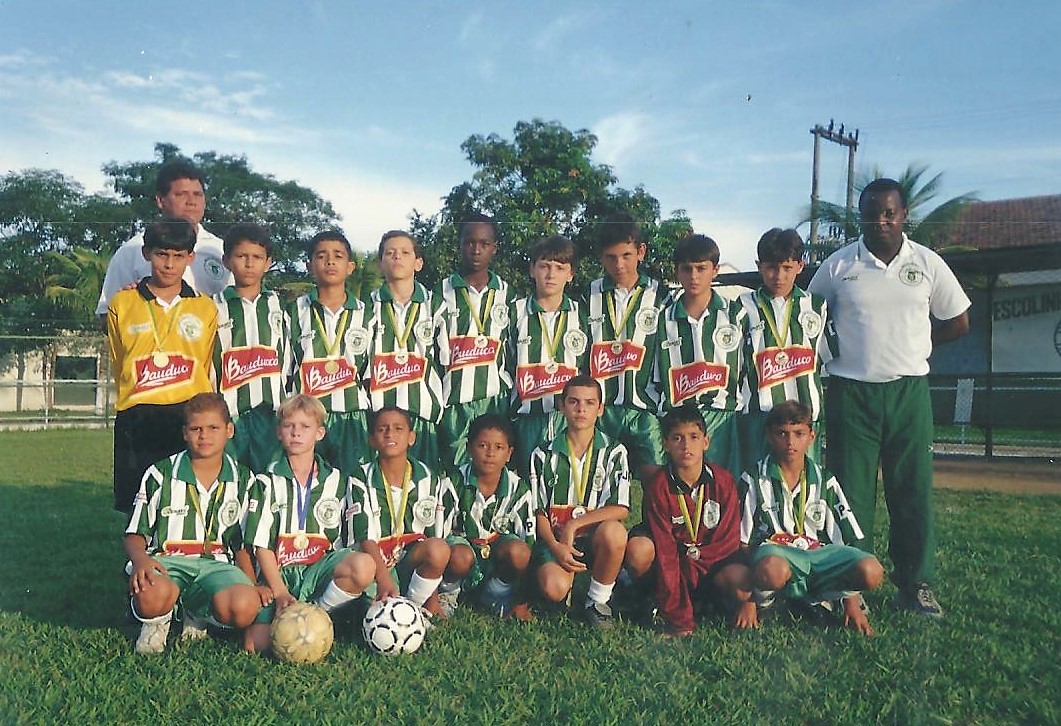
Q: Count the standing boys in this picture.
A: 9